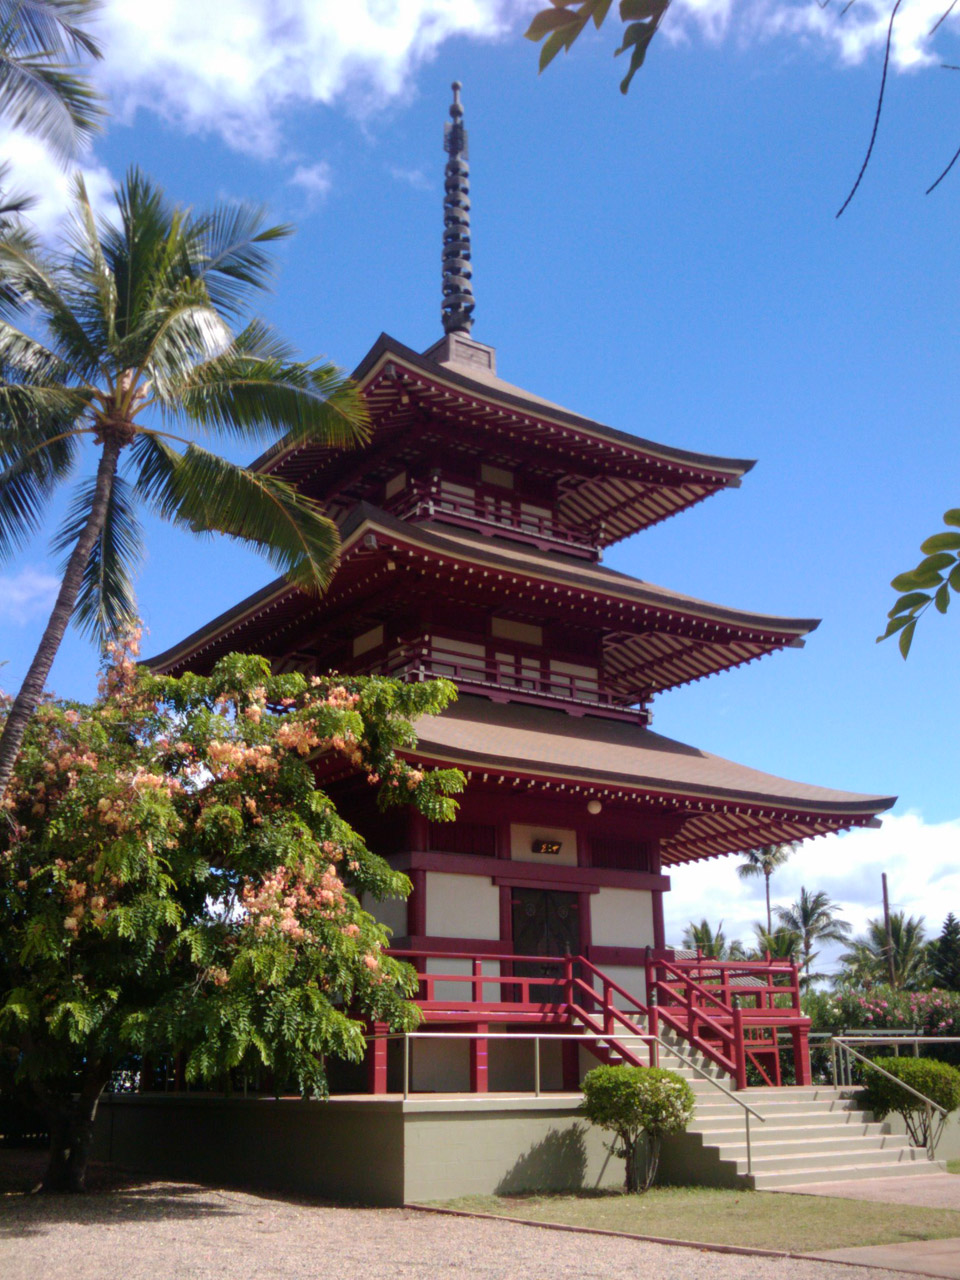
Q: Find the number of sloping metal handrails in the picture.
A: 2